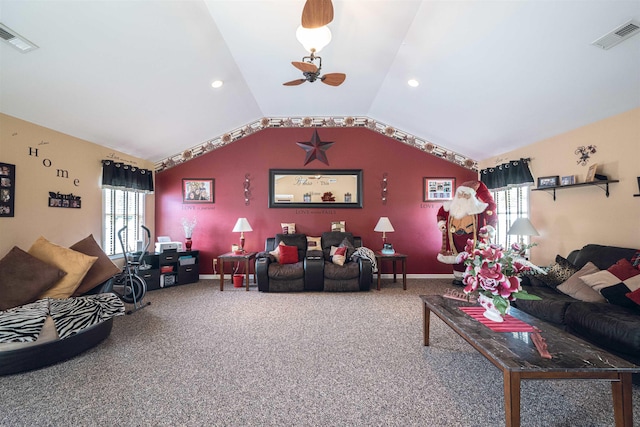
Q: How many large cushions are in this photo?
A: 3